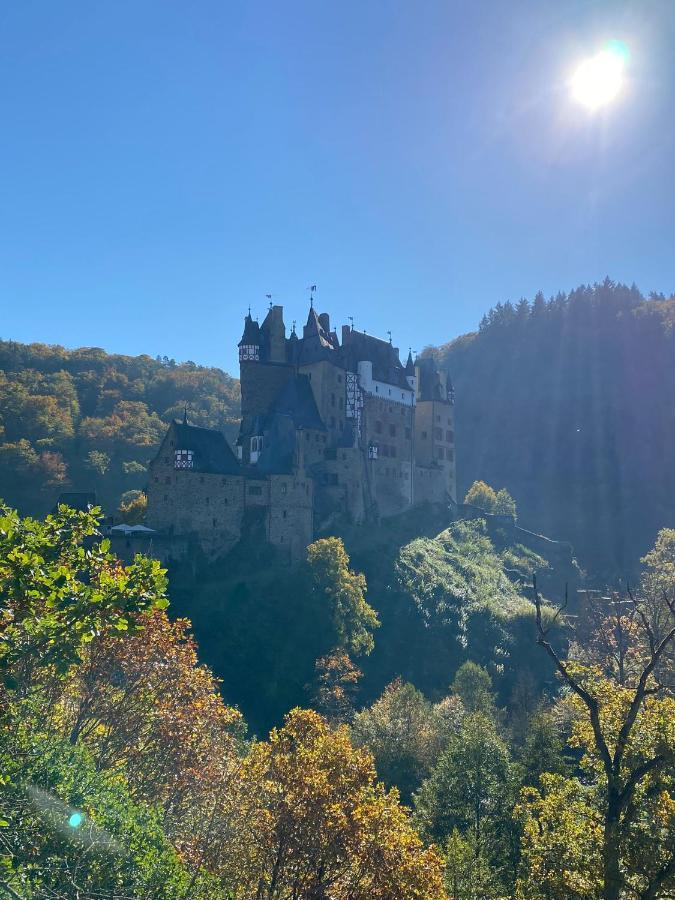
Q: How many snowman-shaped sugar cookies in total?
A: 0